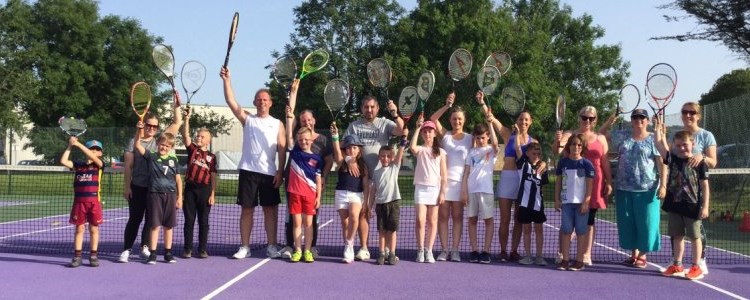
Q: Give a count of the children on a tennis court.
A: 11